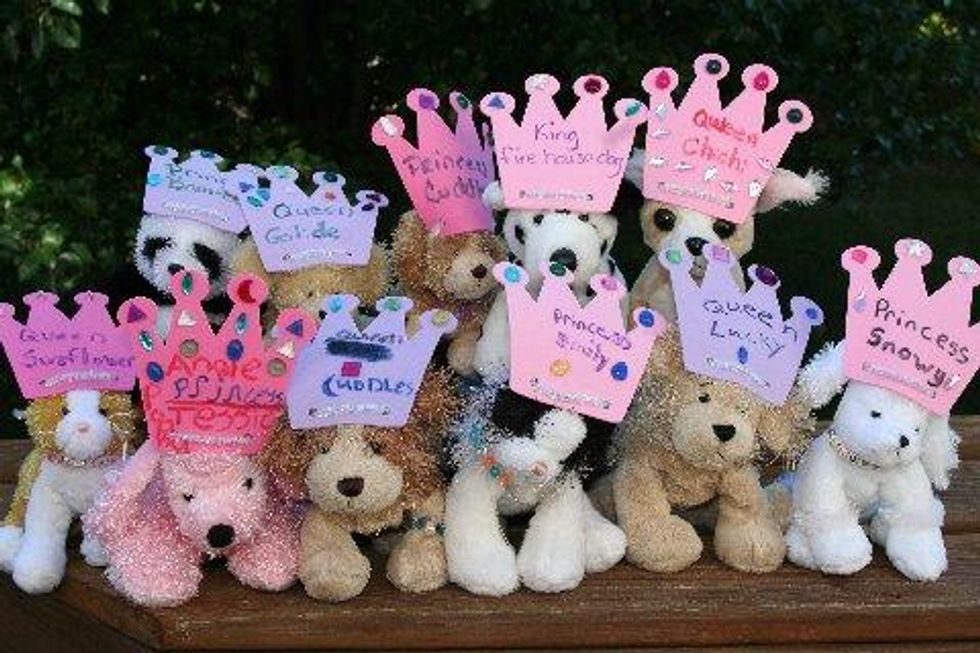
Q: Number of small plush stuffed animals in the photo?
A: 11